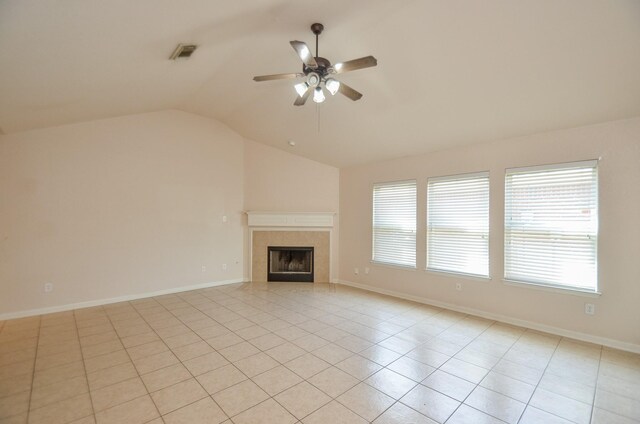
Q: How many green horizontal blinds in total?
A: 0